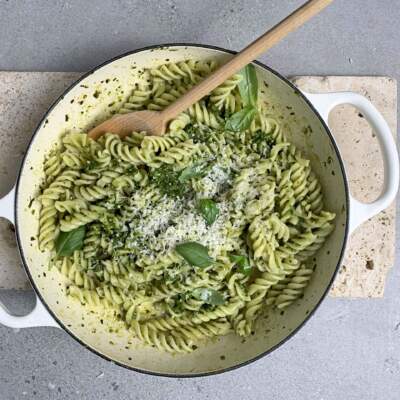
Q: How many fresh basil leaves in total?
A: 8